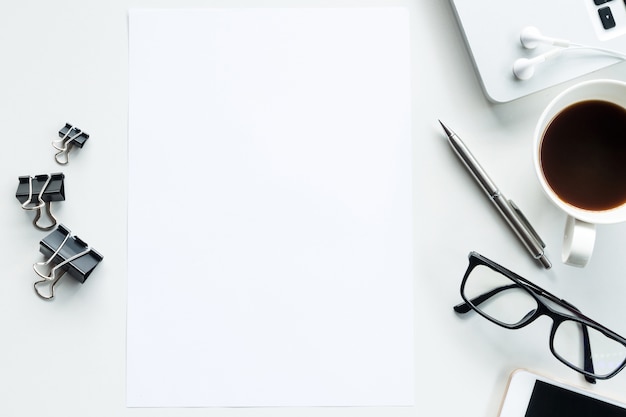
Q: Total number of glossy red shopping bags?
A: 0